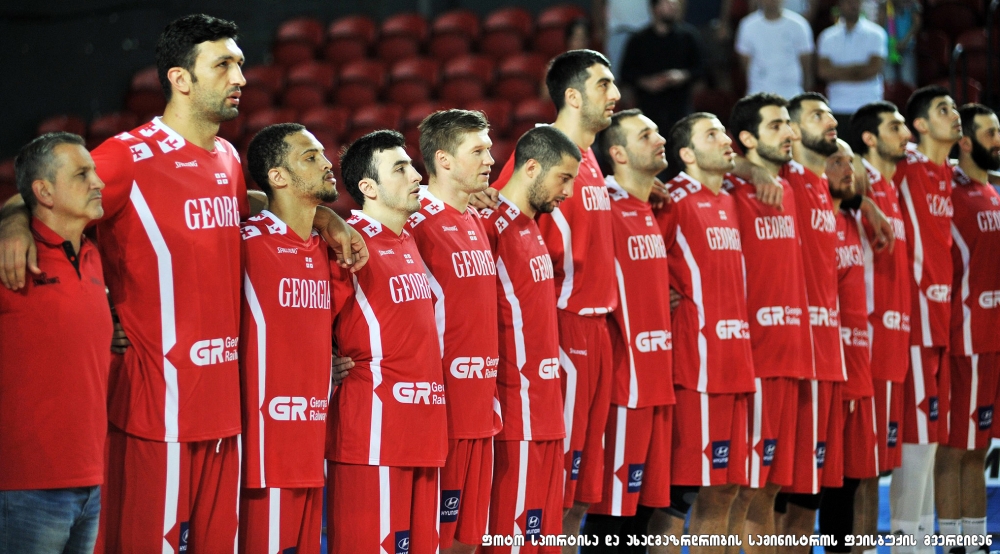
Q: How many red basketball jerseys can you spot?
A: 14